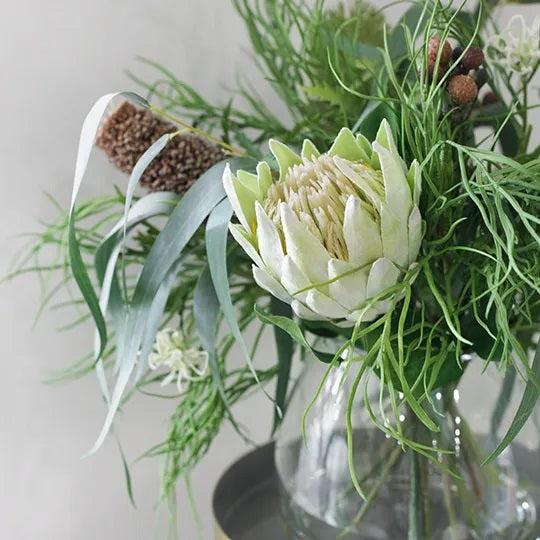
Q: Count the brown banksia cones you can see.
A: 1